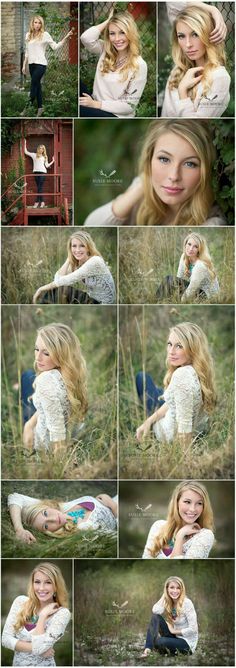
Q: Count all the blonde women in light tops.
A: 13